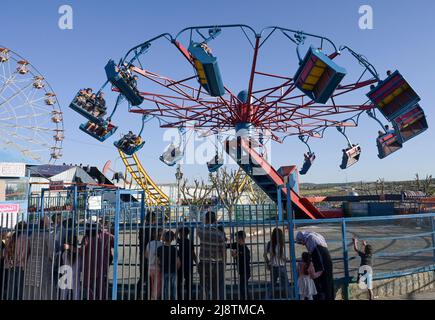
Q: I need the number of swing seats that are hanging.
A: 13